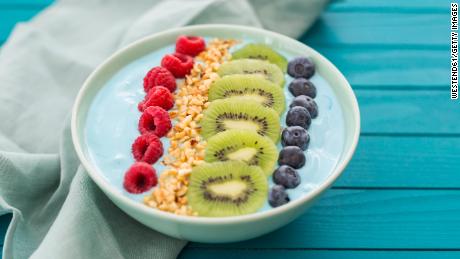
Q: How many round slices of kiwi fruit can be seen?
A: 6